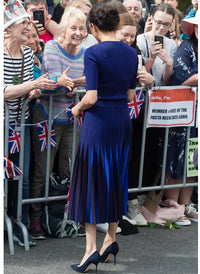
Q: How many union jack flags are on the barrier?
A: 5